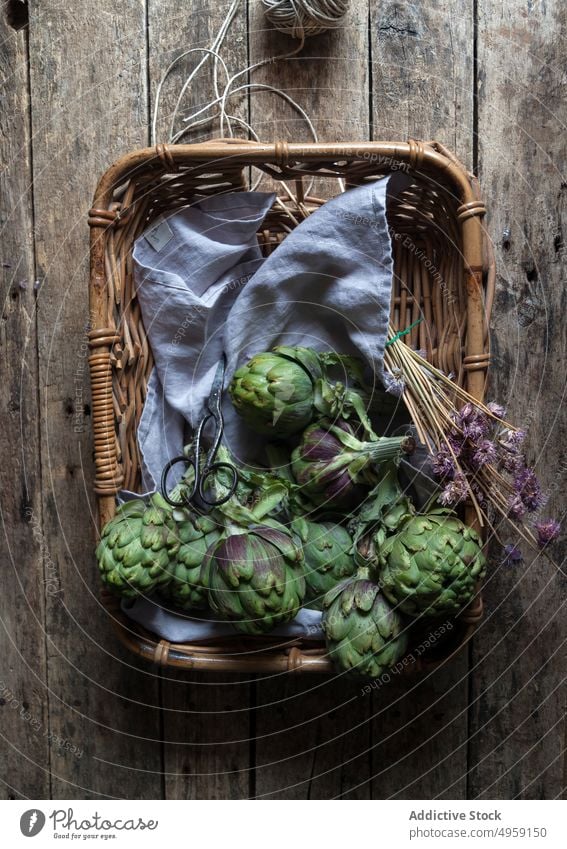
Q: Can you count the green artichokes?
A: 8